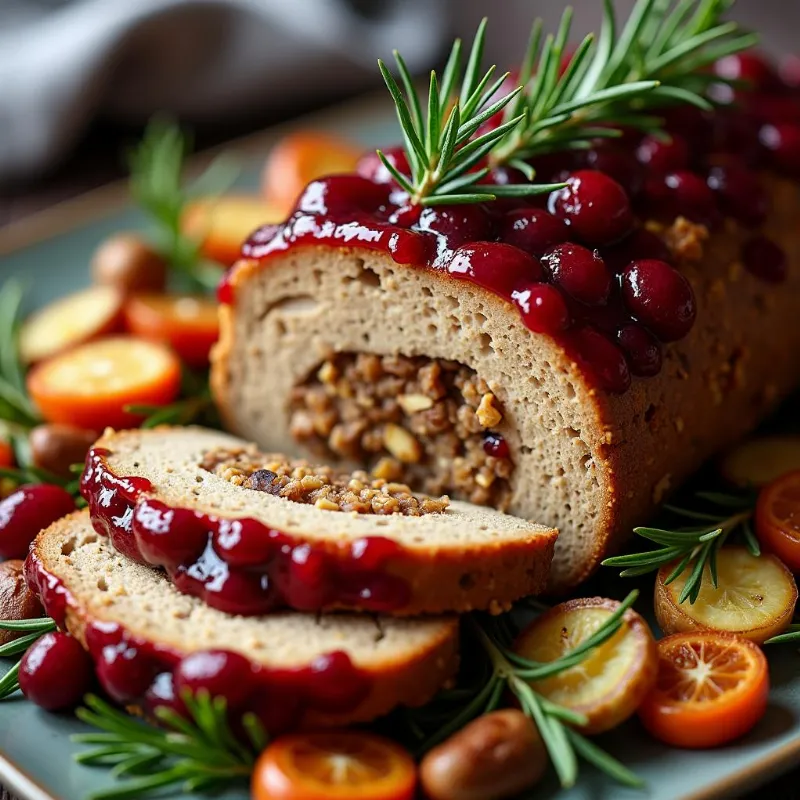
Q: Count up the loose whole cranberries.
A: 2